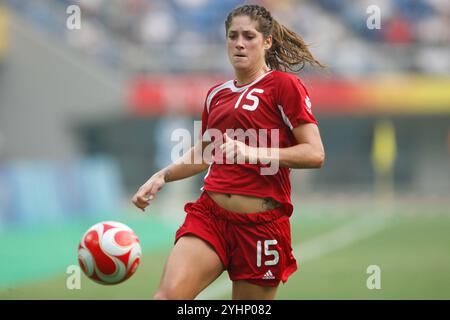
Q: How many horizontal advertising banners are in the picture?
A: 1